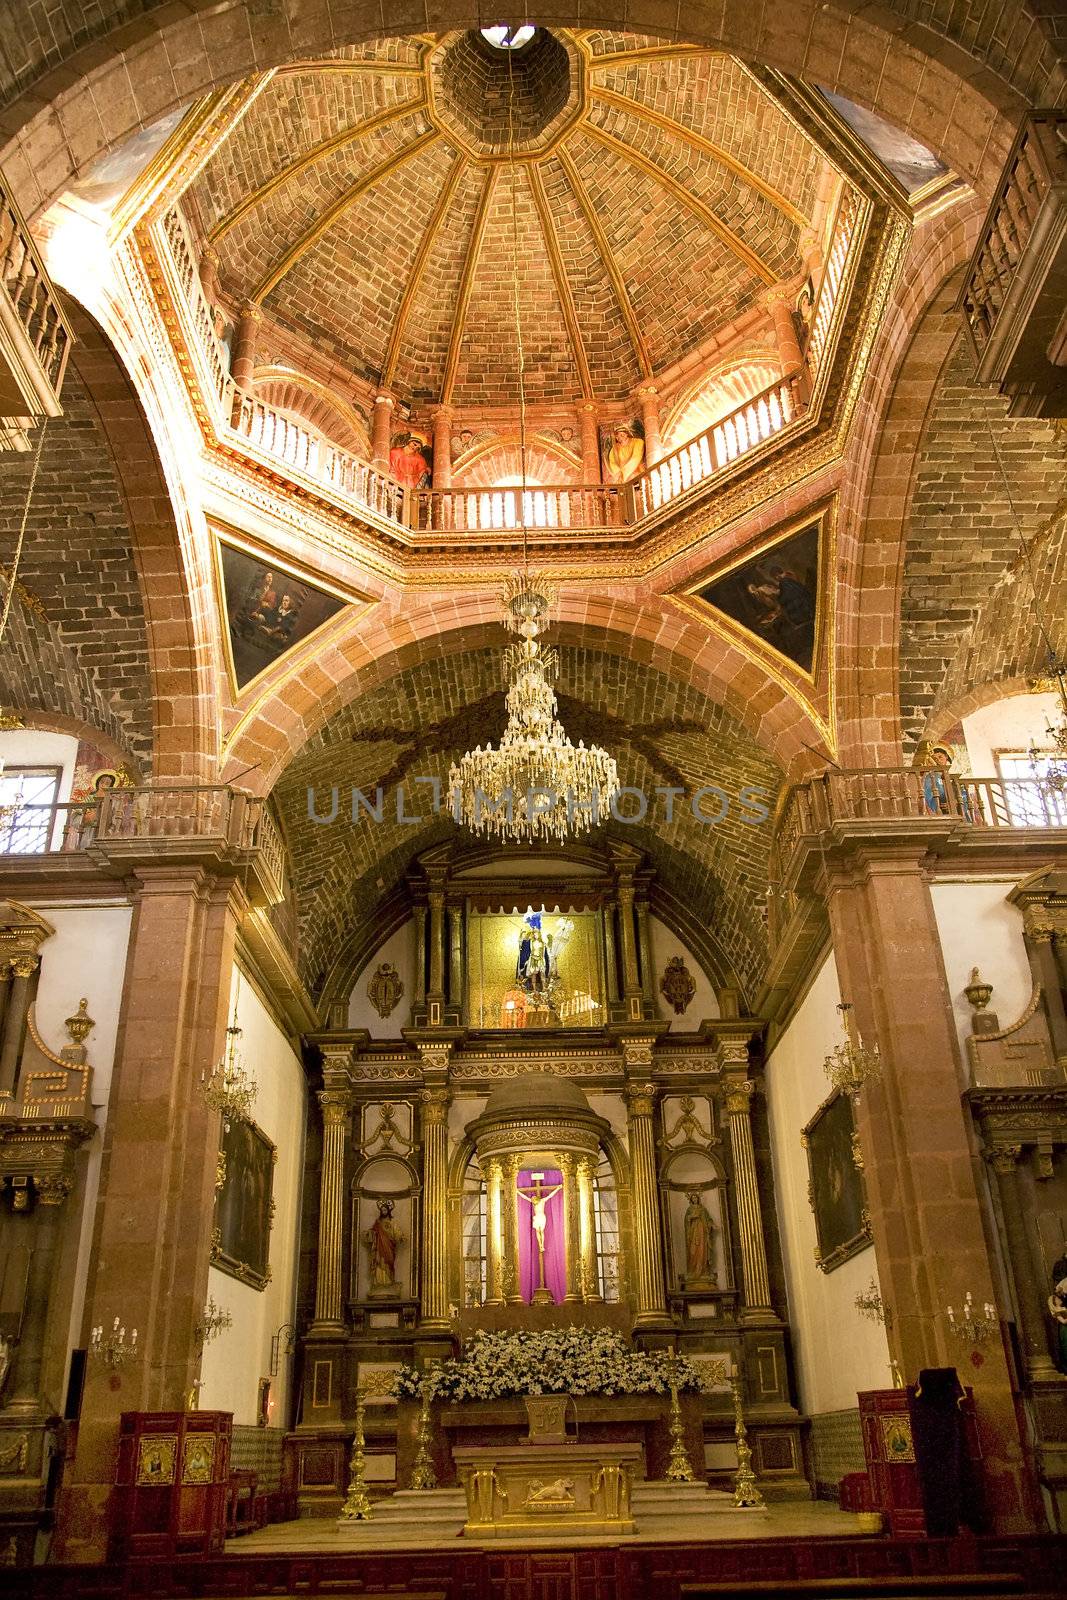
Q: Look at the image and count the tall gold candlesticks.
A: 4